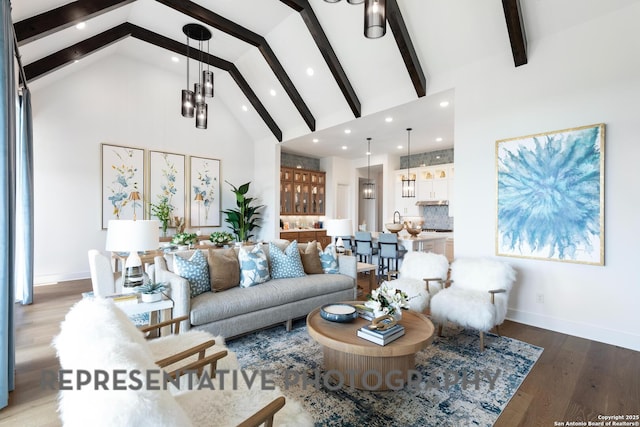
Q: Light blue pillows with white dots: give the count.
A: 2